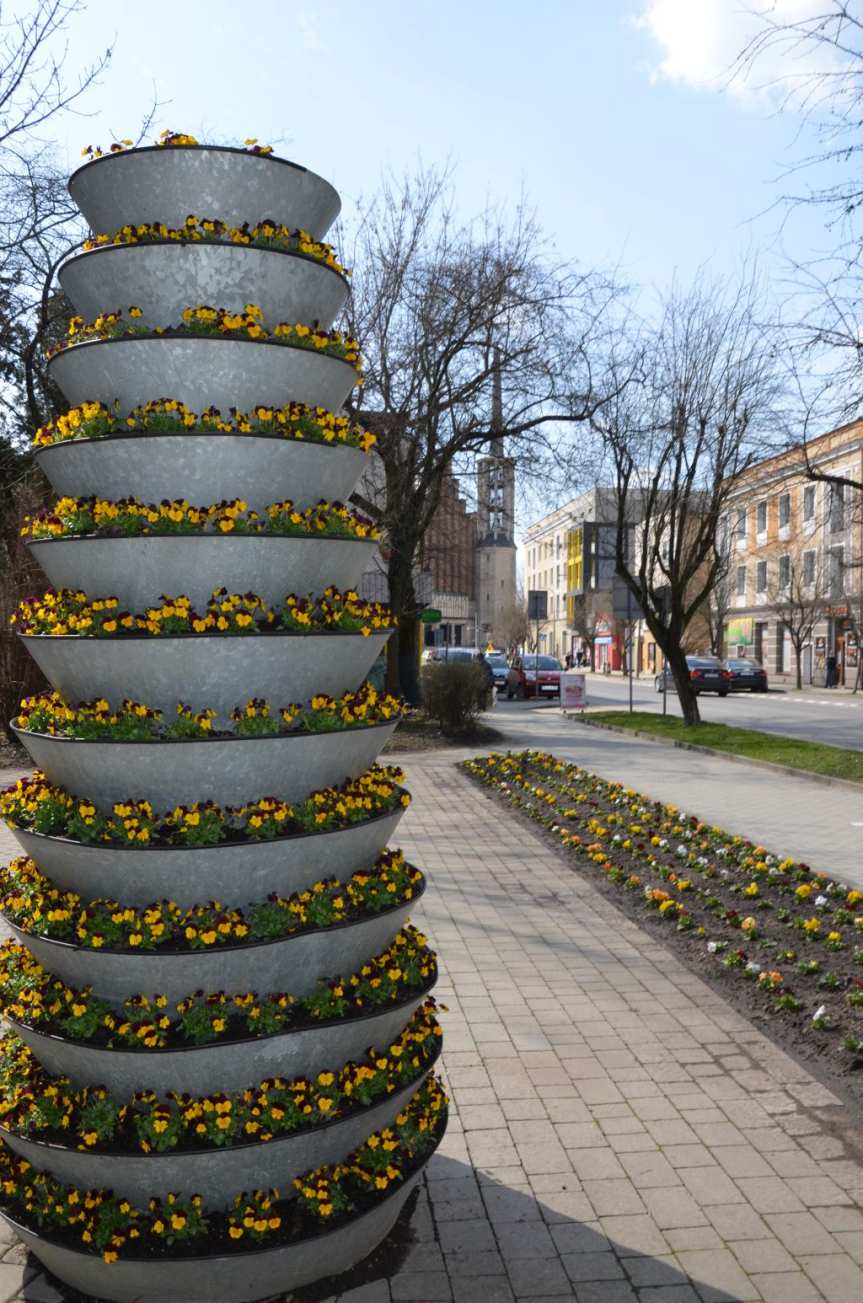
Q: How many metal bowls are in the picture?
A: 12